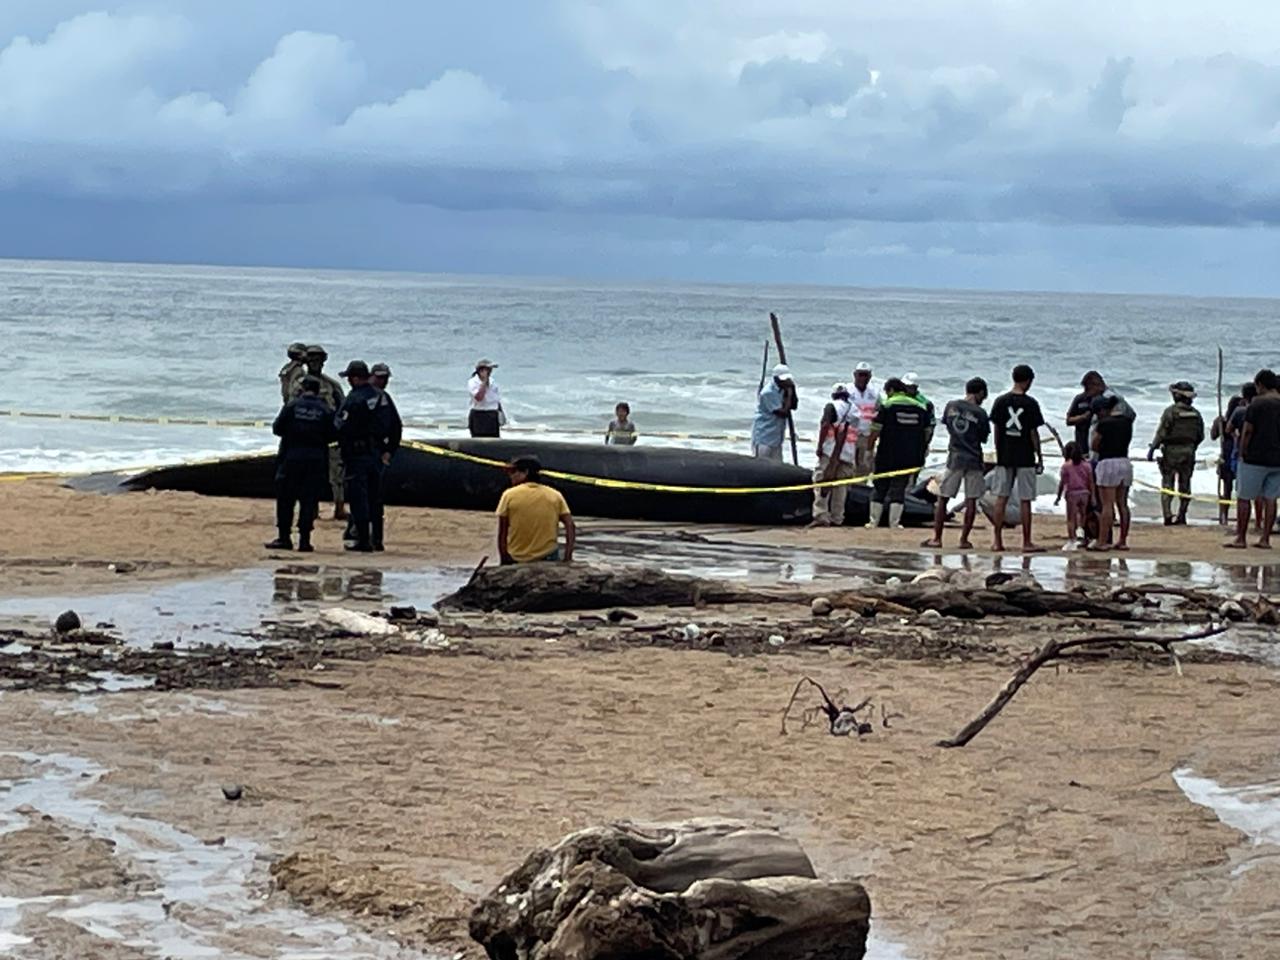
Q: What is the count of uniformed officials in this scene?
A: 6